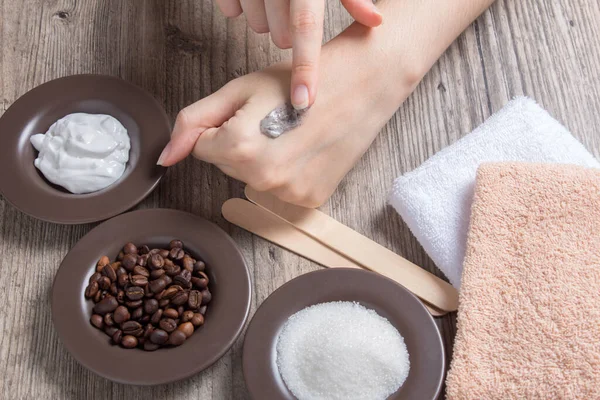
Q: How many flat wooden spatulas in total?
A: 2